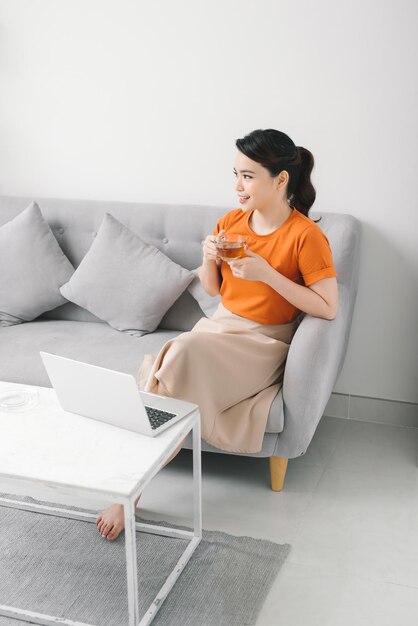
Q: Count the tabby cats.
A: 0